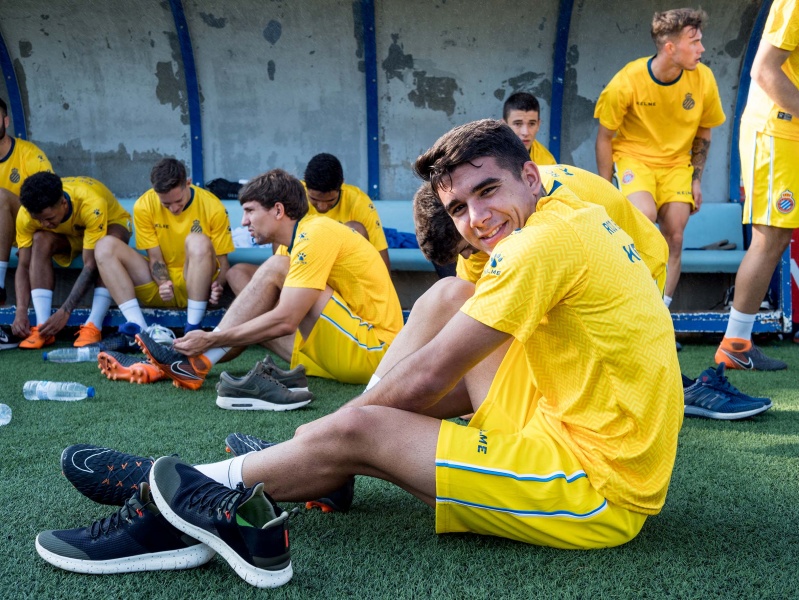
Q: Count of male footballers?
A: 10